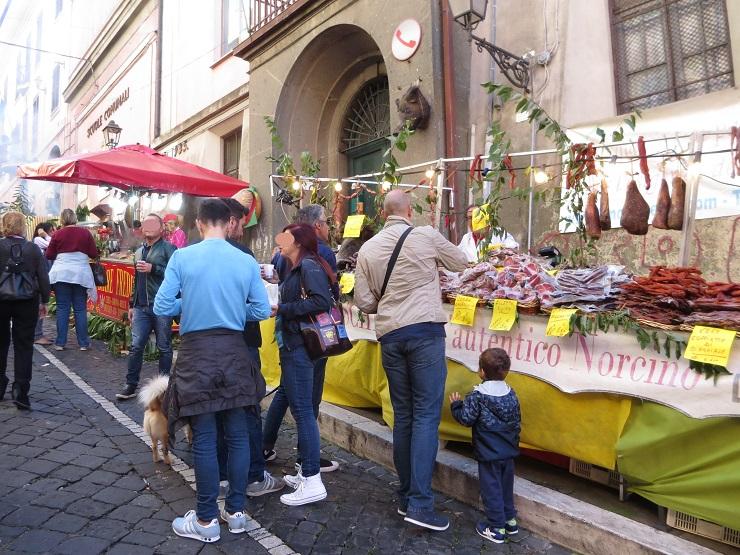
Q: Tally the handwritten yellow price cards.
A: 7